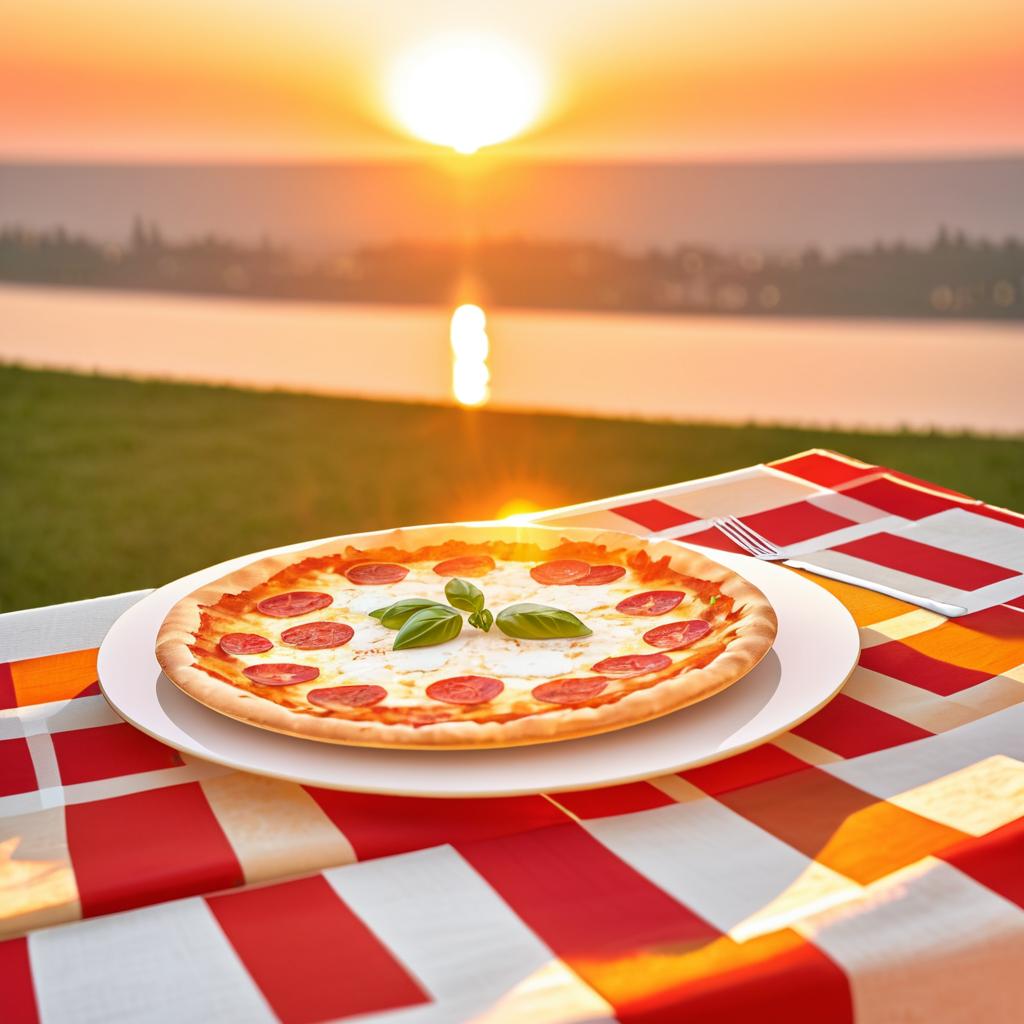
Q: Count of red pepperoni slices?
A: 14